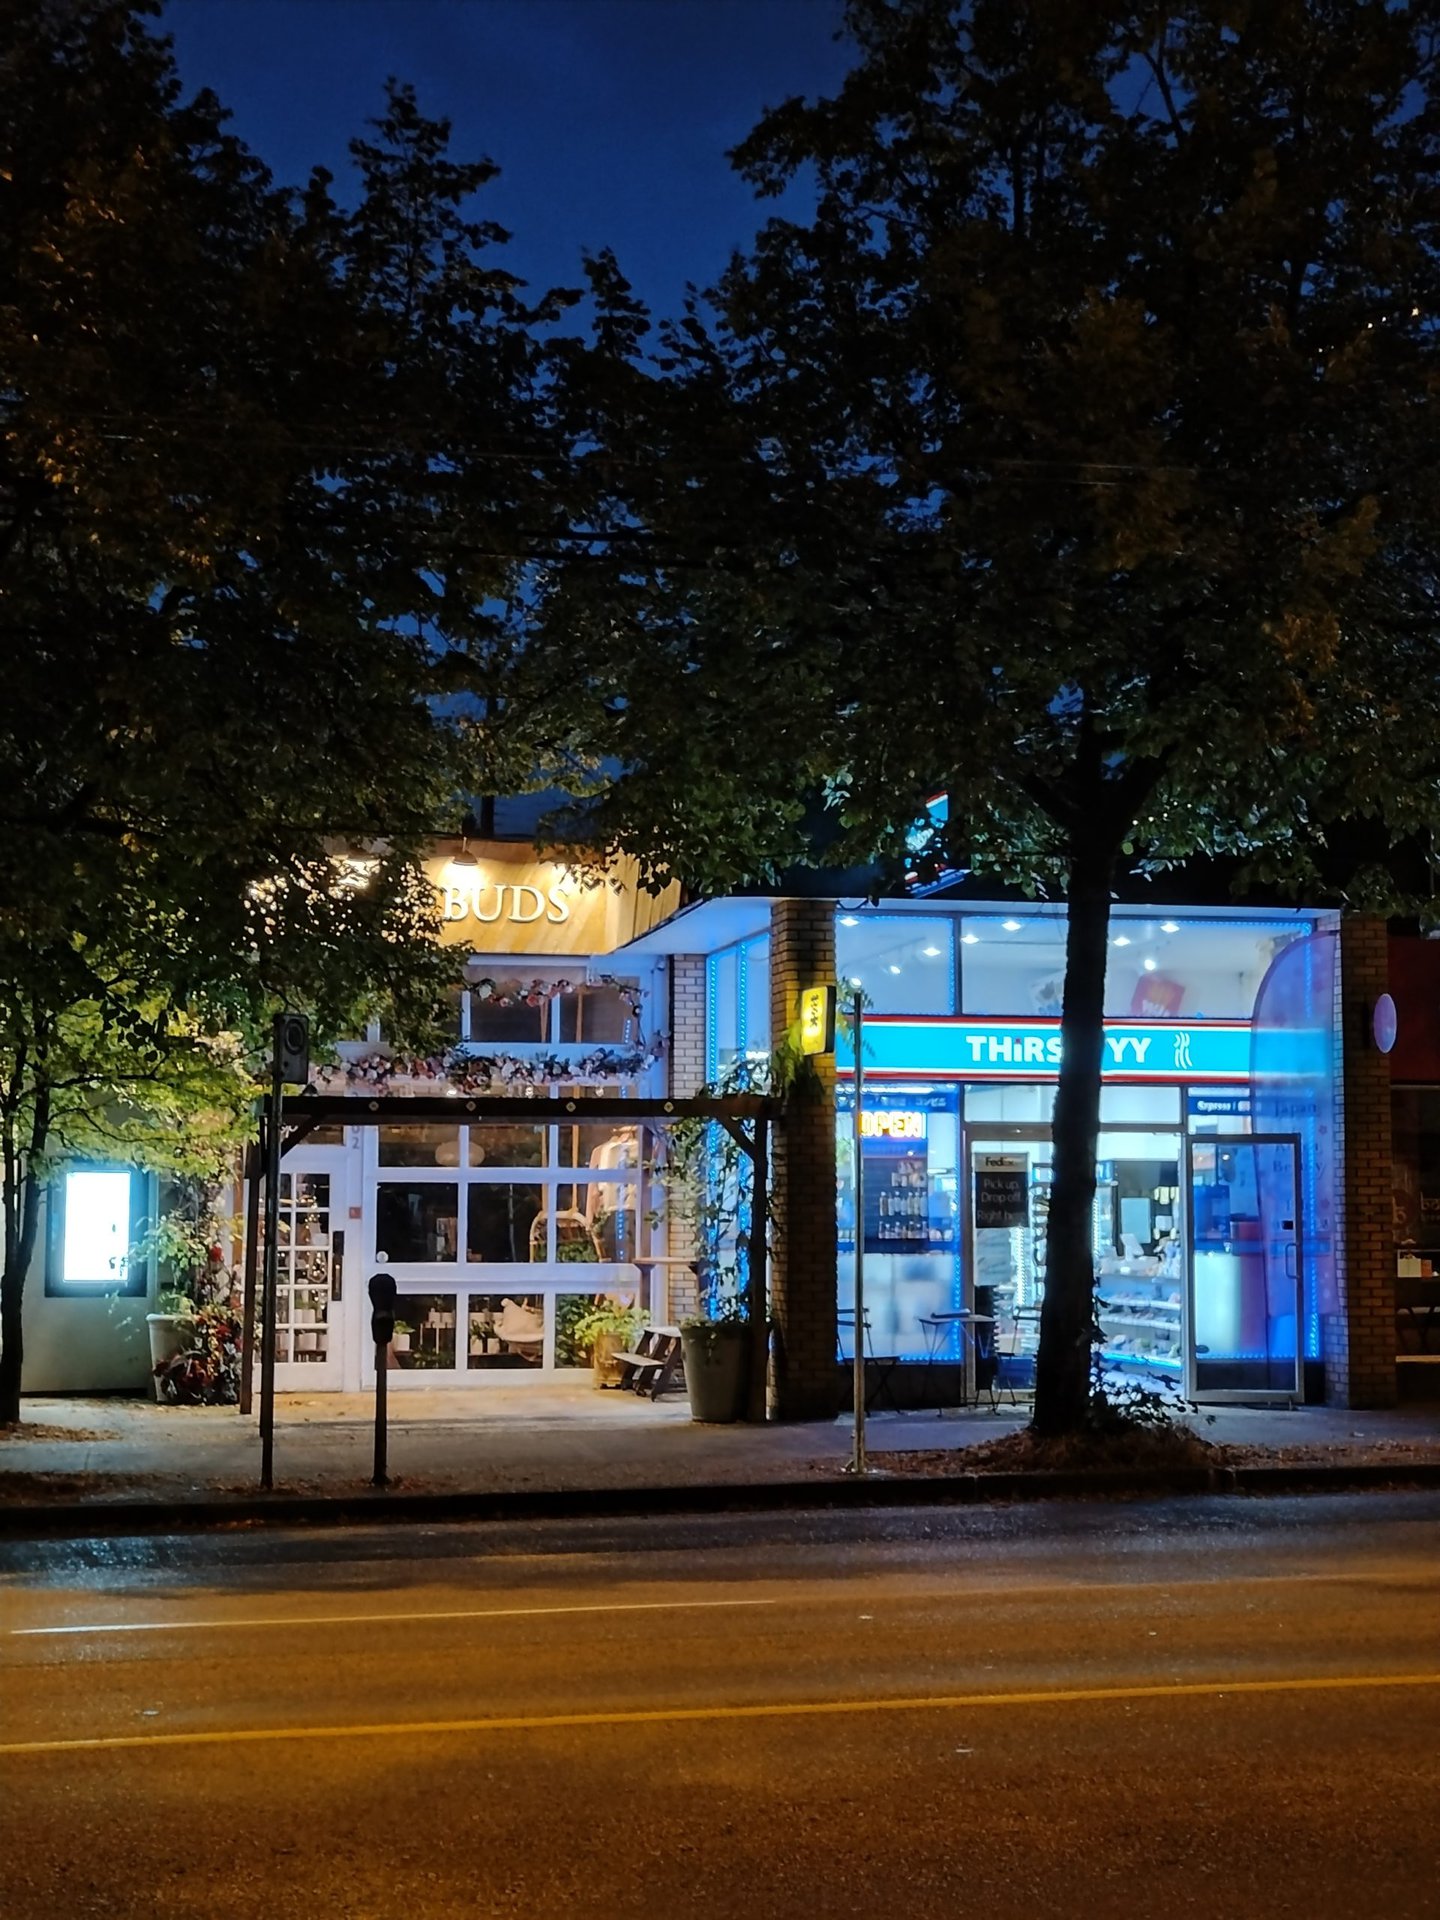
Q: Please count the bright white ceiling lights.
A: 9